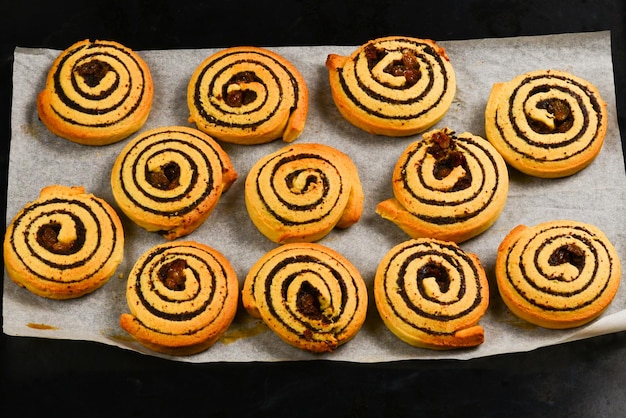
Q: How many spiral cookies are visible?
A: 12